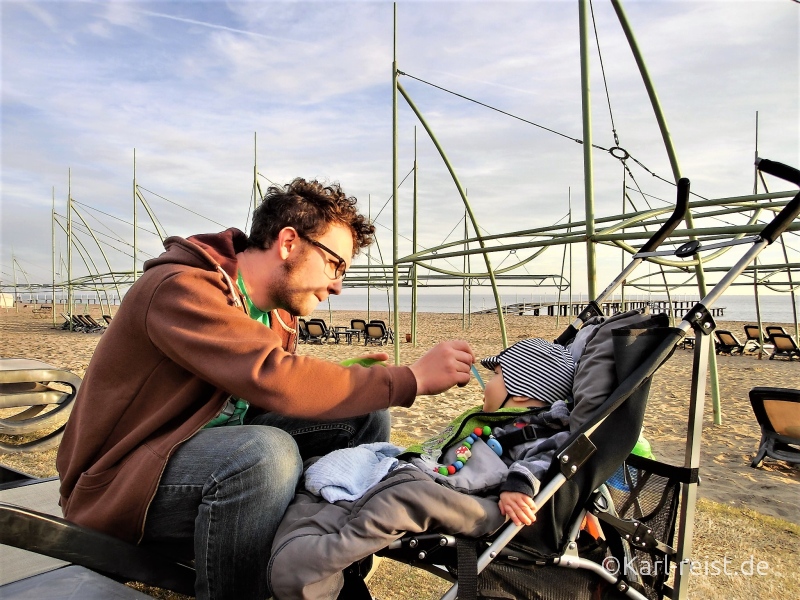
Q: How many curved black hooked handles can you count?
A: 2